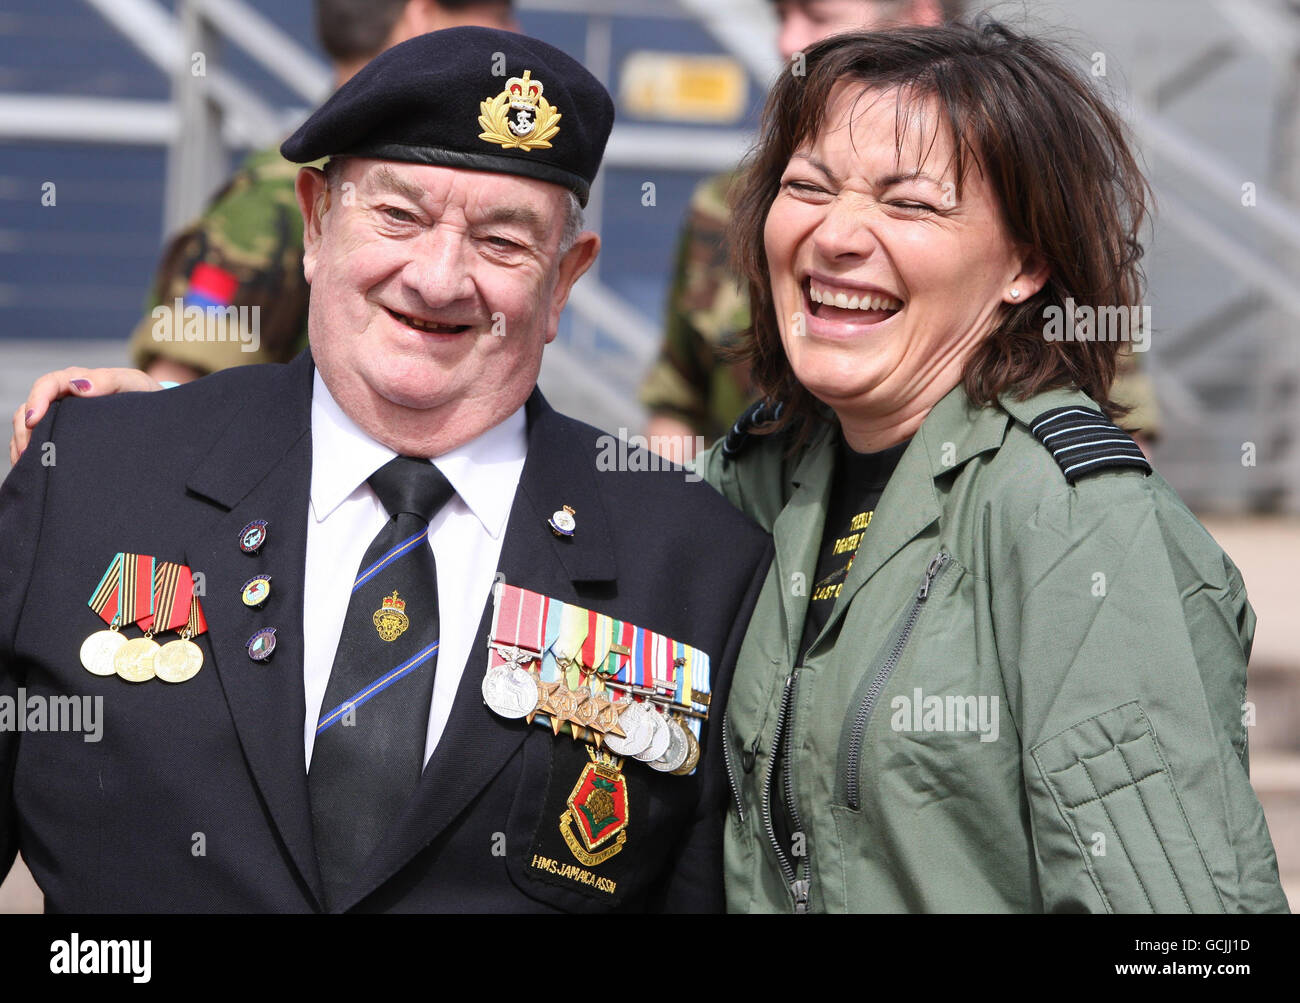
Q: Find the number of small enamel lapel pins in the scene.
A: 4